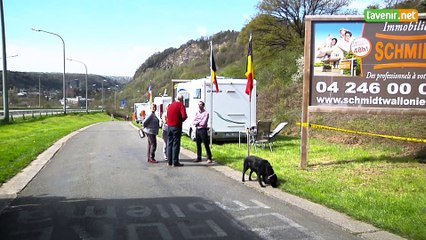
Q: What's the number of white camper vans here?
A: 3